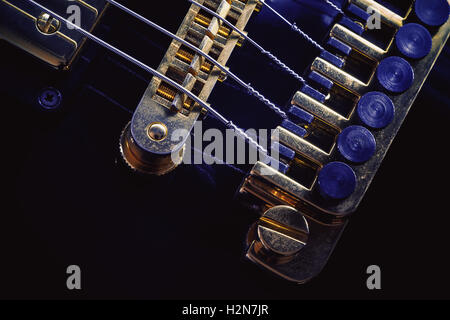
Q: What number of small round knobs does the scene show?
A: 6